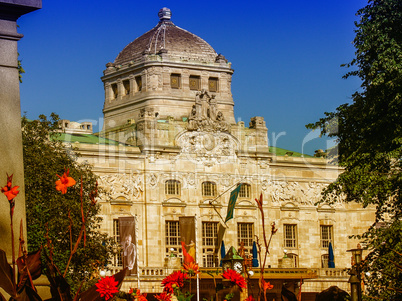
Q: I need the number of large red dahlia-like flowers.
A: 3